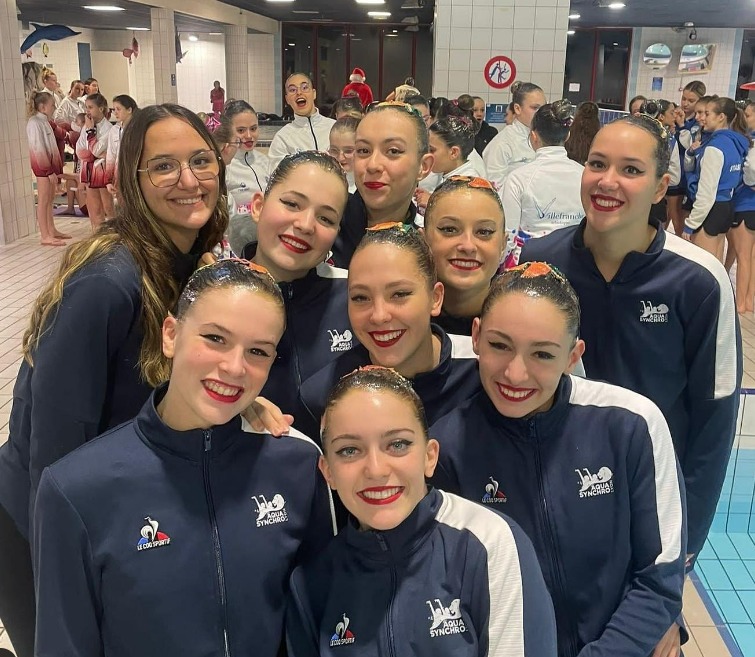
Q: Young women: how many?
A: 9